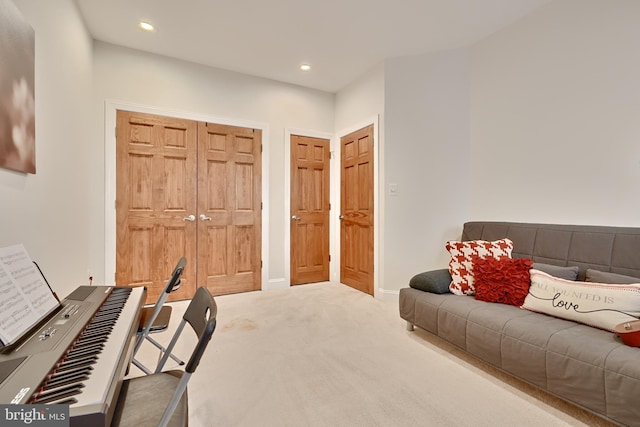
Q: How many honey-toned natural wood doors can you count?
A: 4